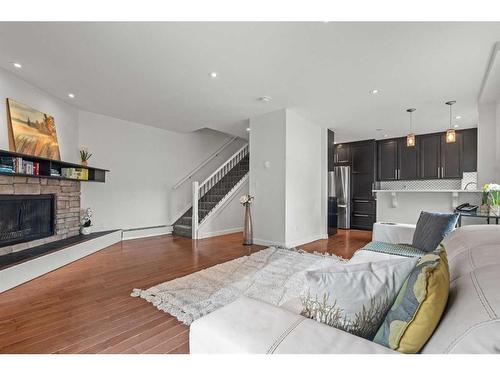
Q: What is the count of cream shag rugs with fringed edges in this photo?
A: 1